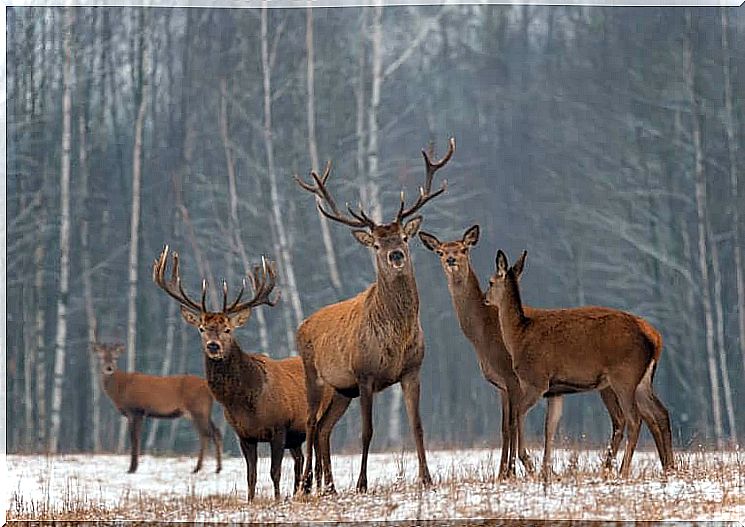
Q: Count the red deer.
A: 5